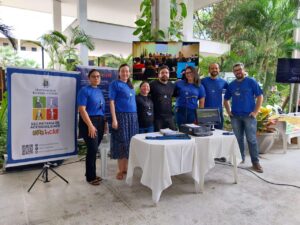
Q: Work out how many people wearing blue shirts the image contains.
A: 5